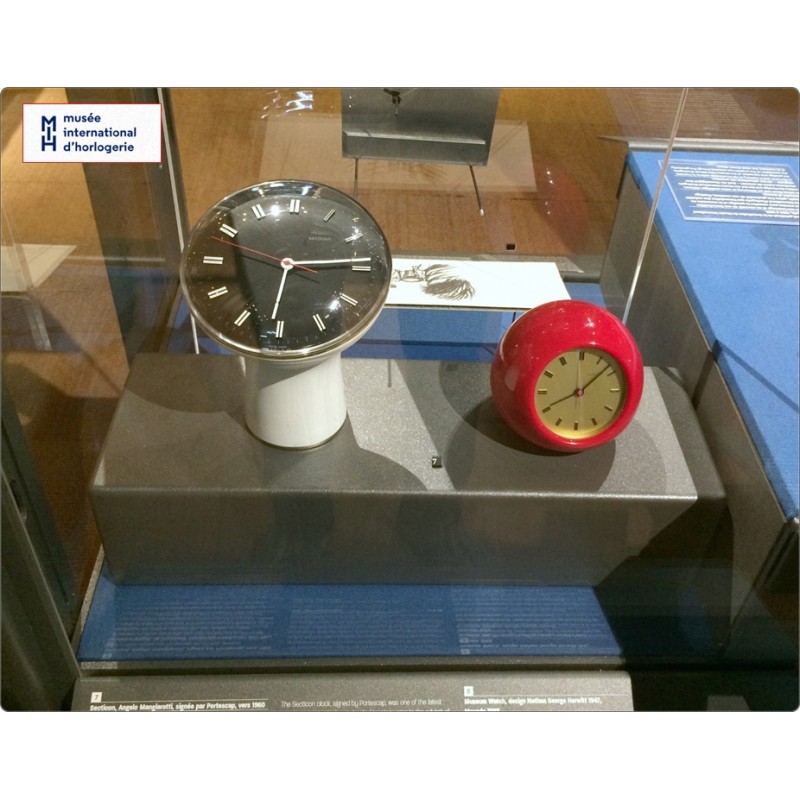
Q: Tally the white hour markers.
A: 12